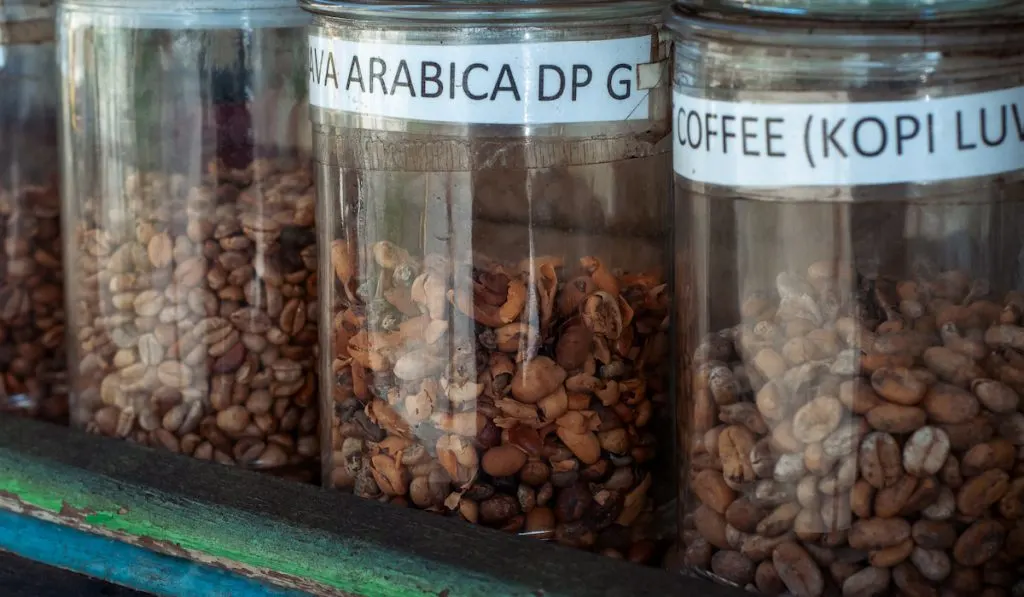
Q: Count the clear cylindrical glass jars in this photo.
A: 4